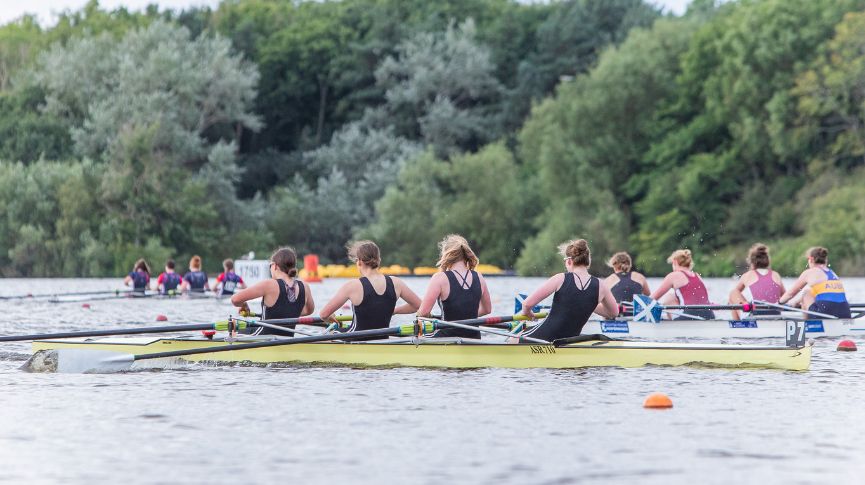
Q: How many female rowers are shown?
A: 12